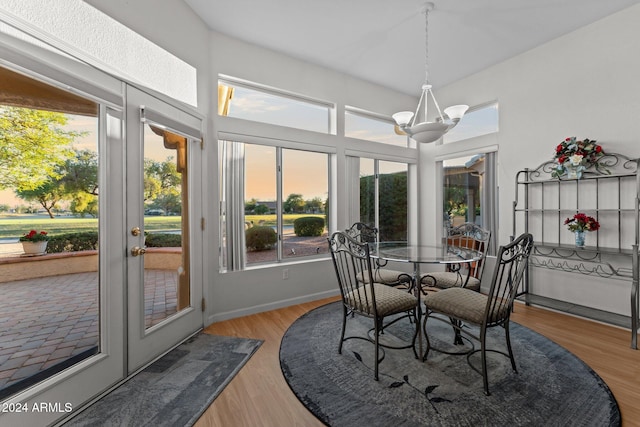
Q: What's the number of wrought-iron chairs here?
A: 4